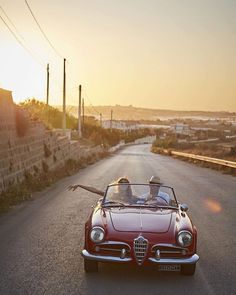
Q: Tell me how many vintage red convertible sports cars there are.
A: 1